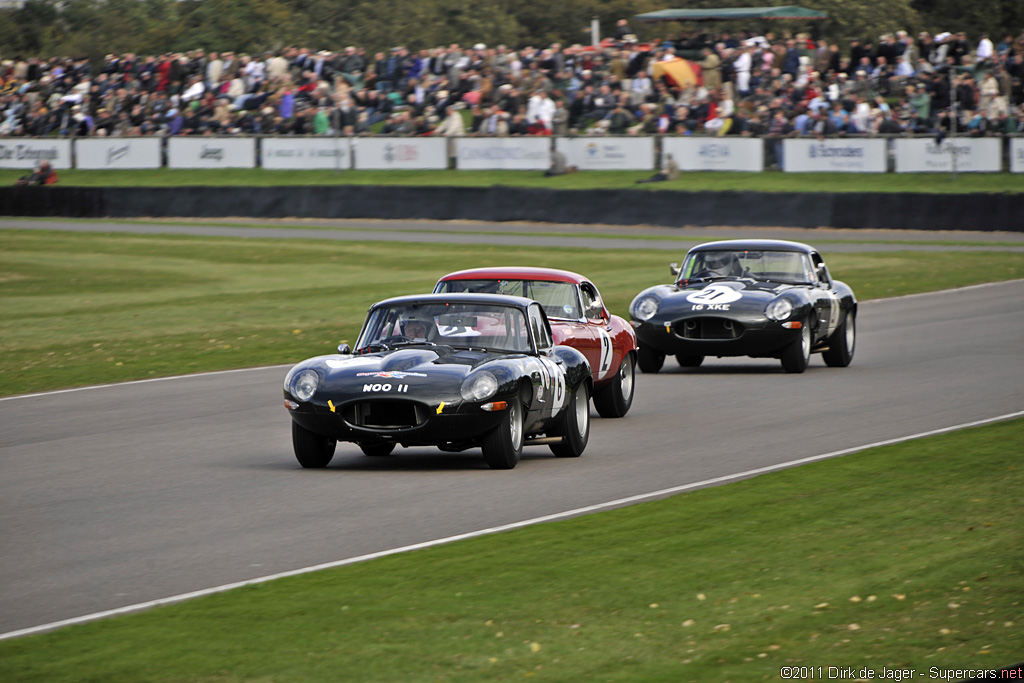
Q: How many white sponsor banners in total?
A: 11